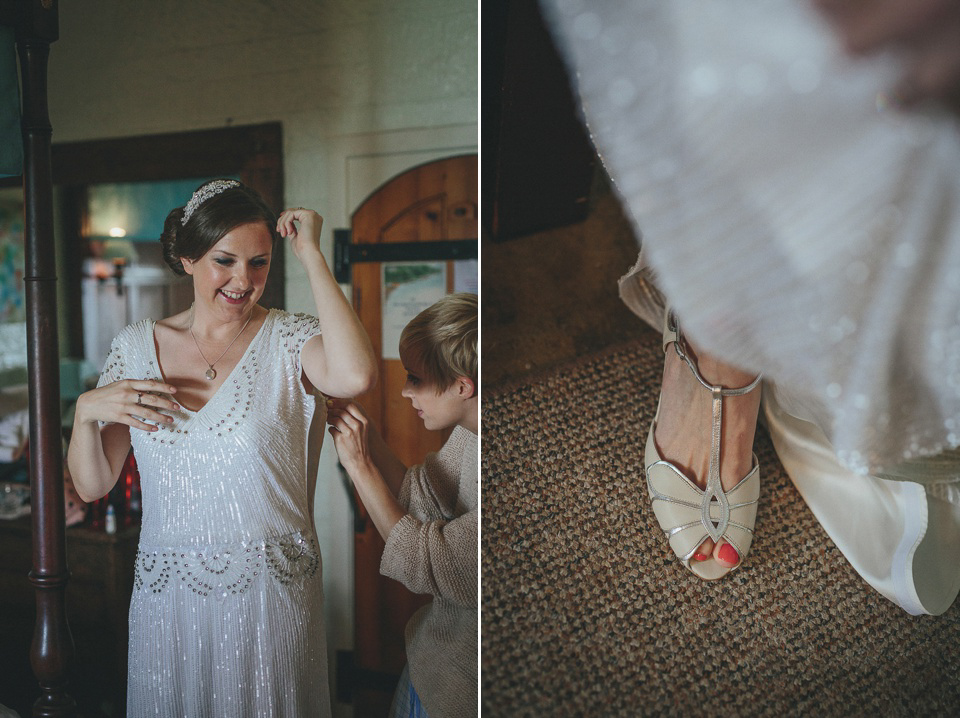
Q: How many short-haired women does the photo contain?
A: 1